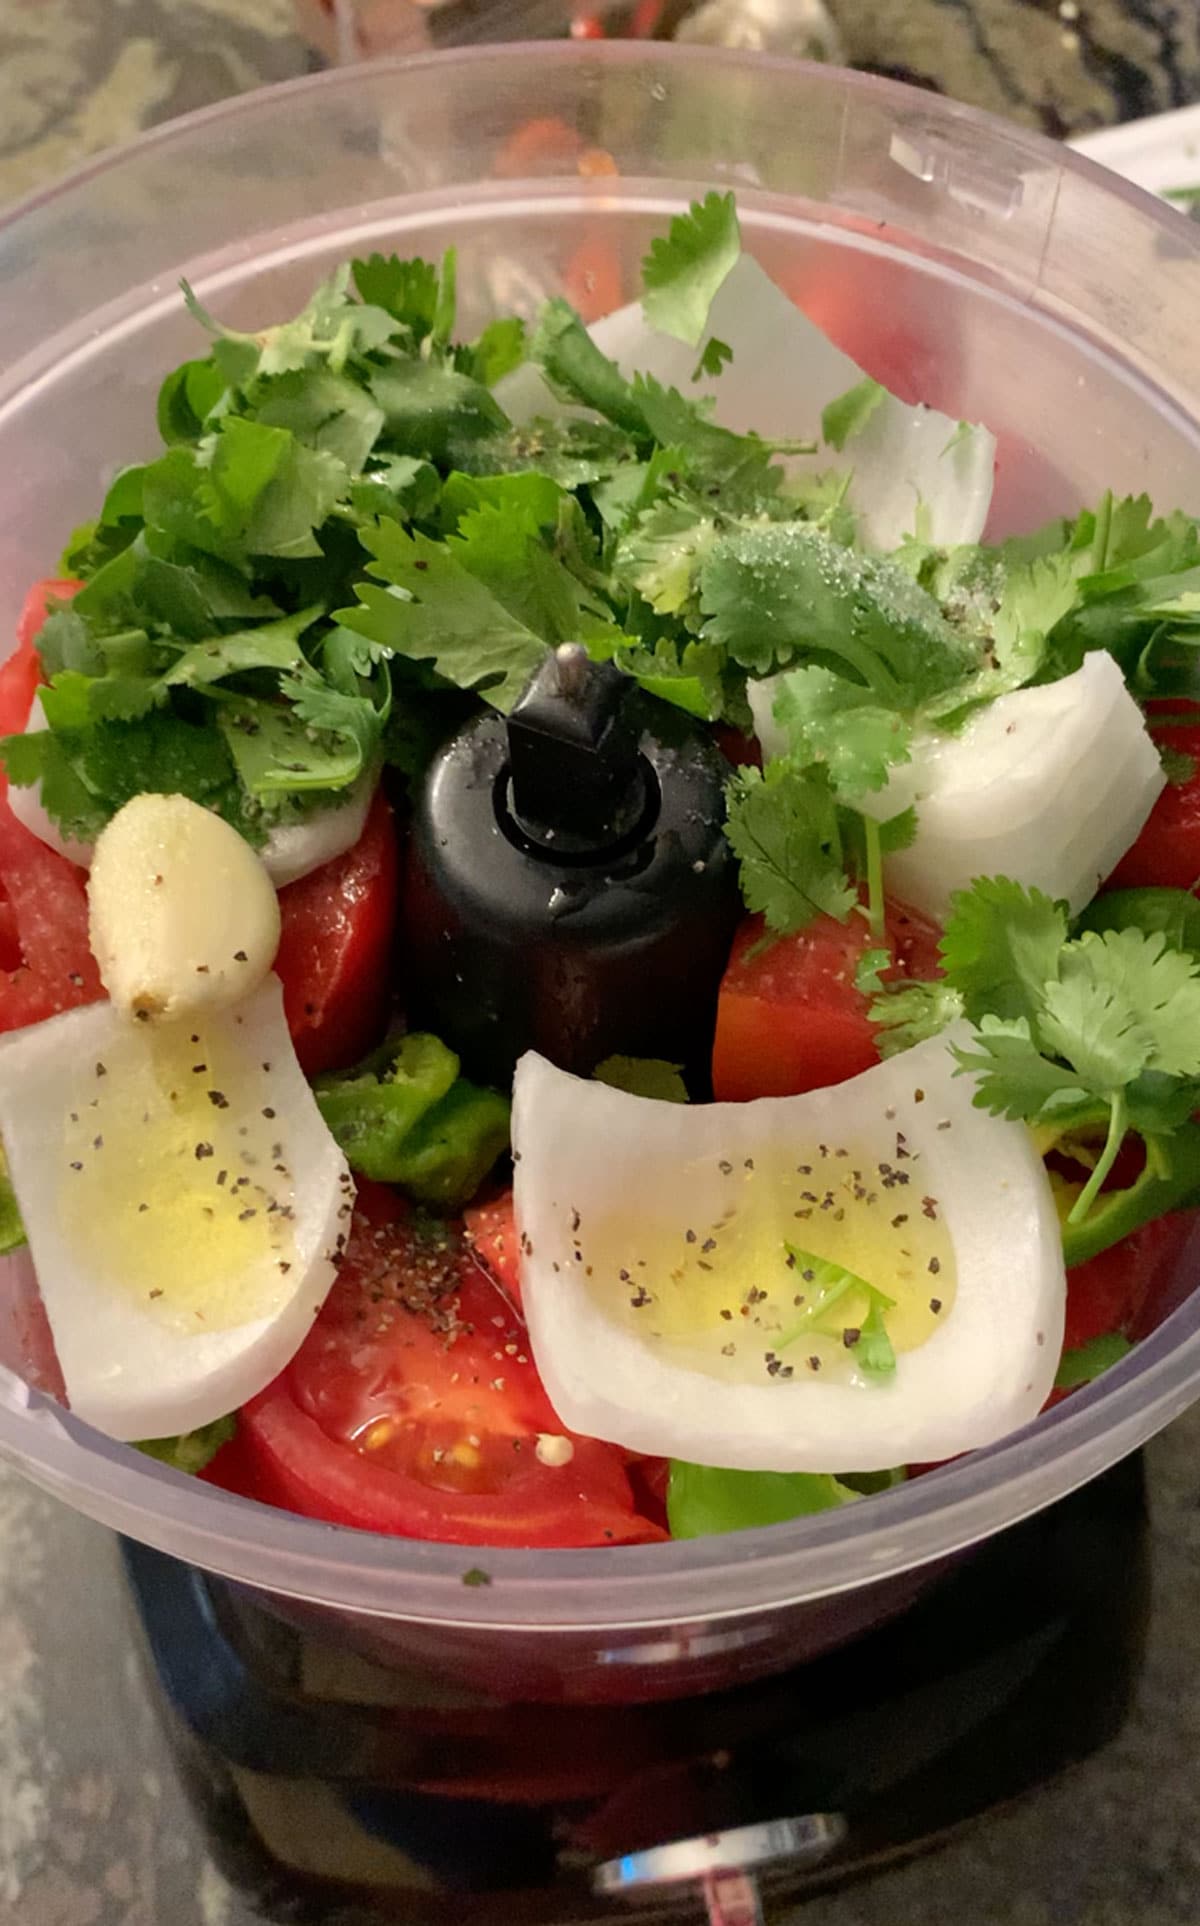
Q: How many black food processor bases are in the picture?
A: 1